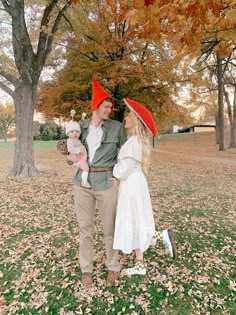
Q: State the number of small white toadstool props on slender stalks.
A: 2